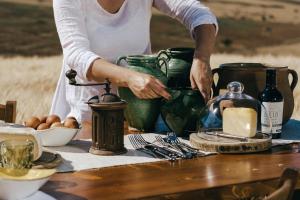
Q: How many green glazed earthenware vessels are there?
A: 3